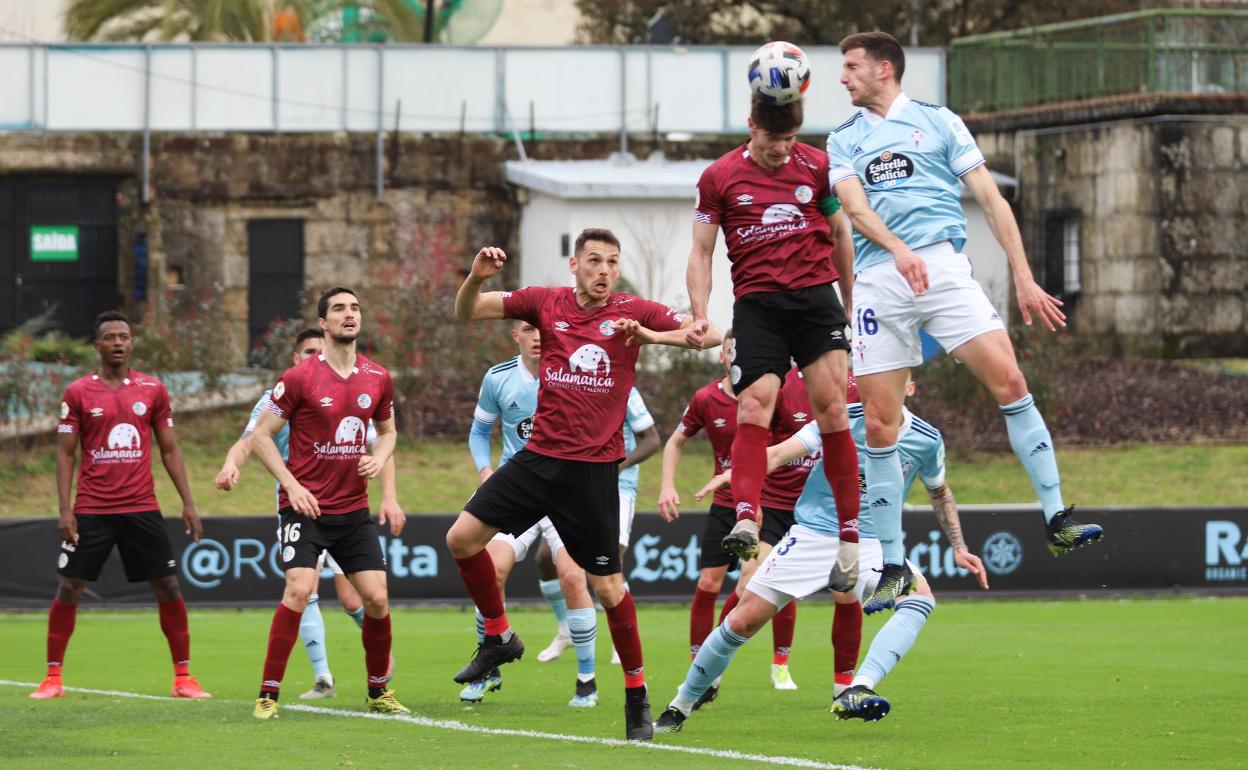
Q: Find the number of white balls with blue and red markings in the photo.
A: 1